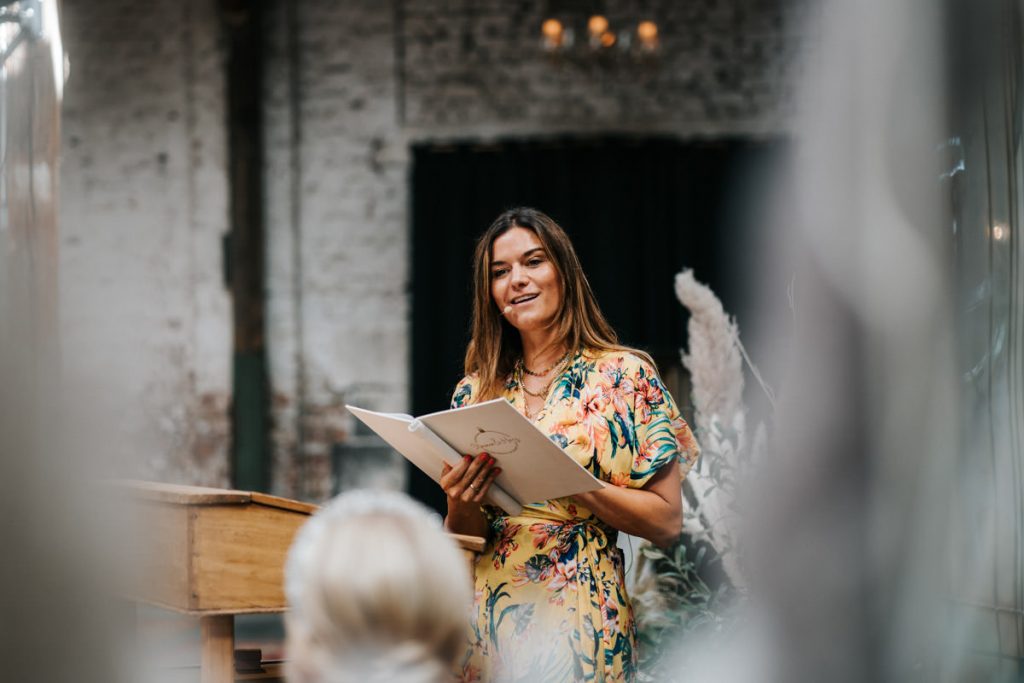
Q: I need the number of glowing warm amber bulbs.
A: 4